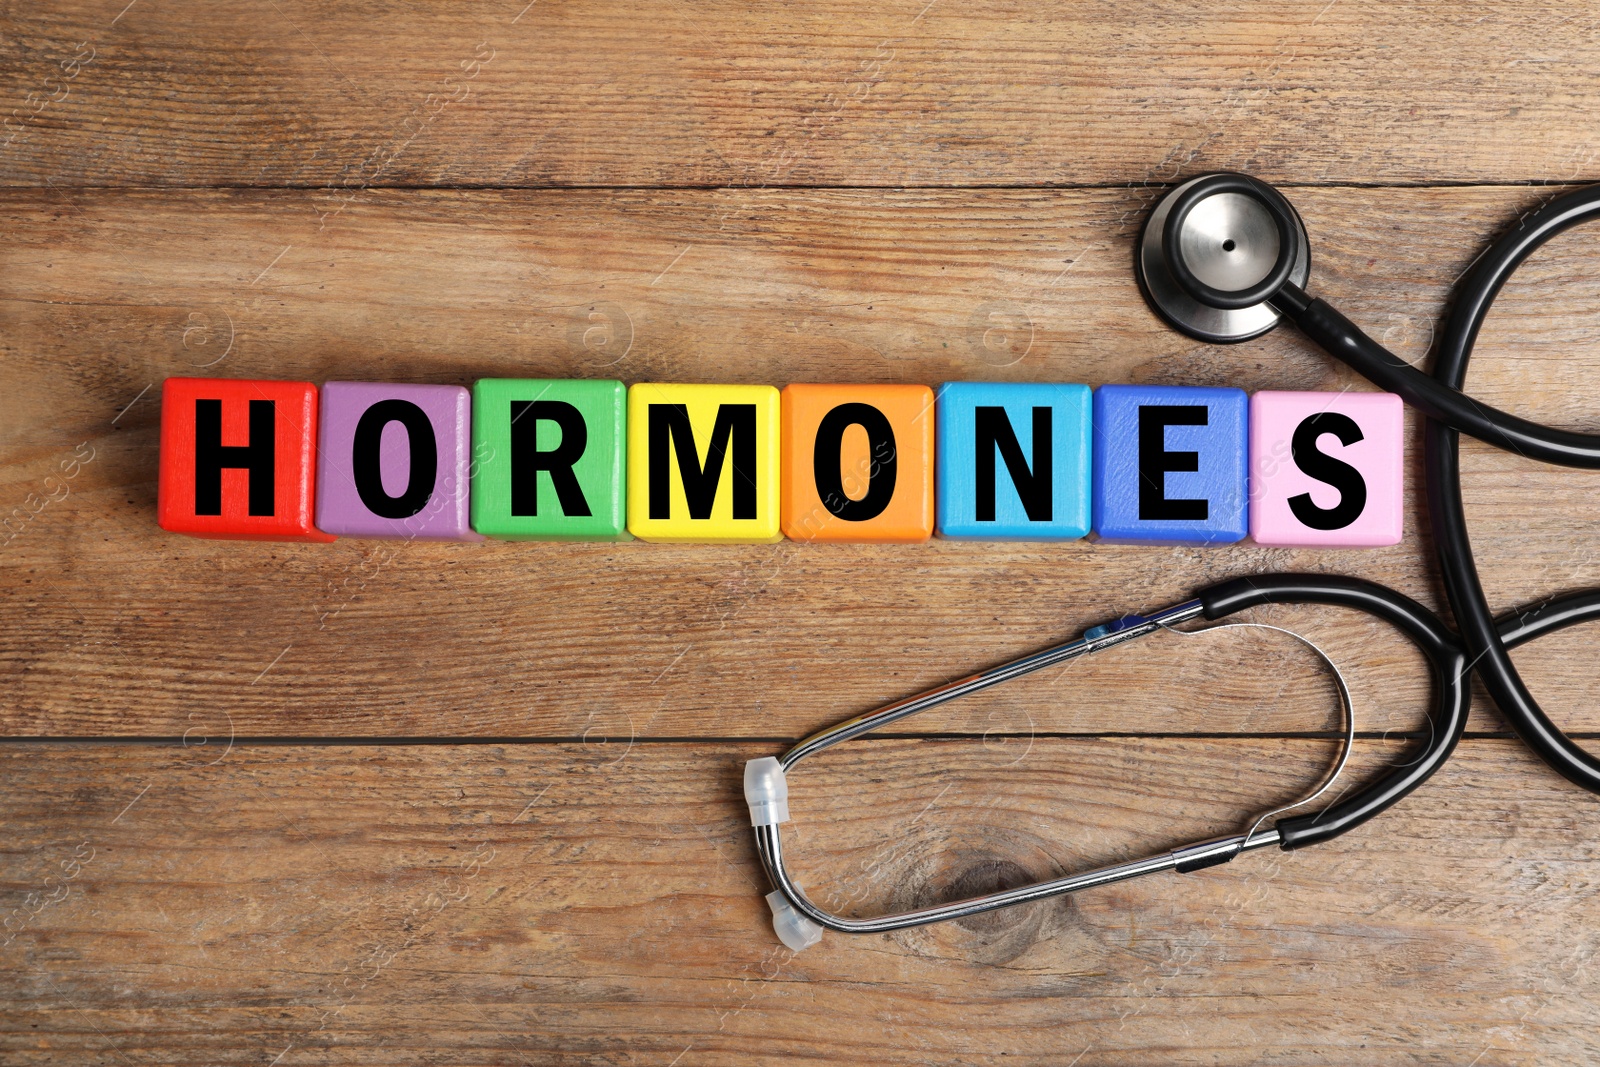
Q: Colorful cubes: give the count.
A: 8